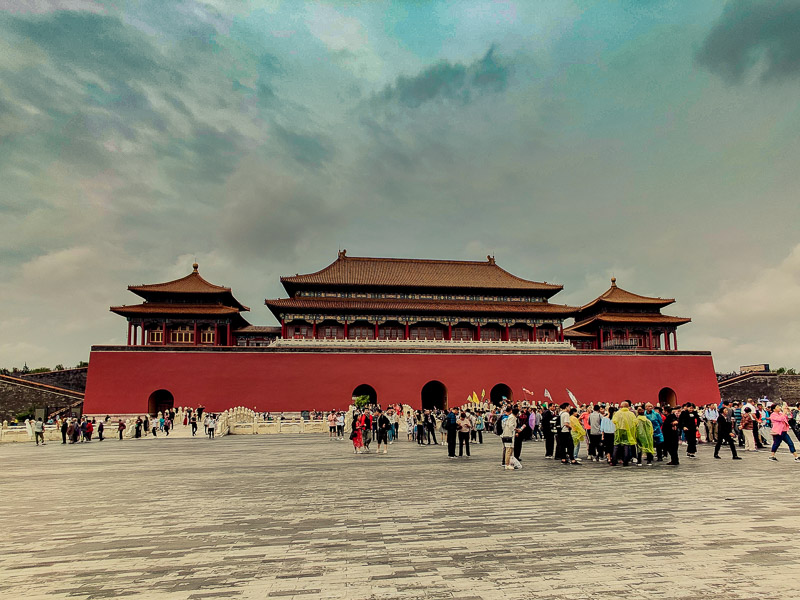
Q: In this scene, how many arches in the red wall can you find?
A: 5